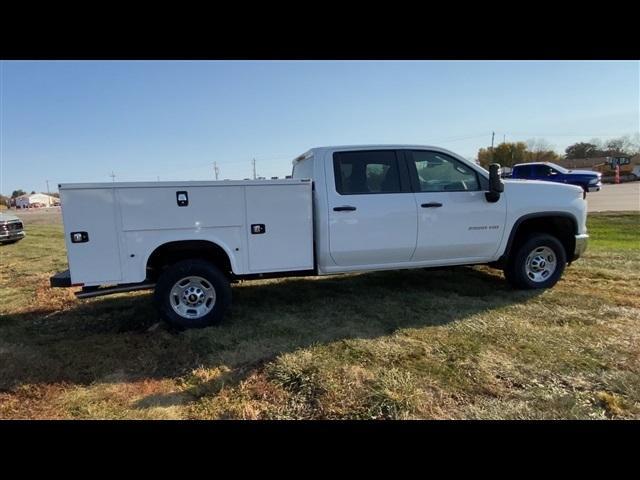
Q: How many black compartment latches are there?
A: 3